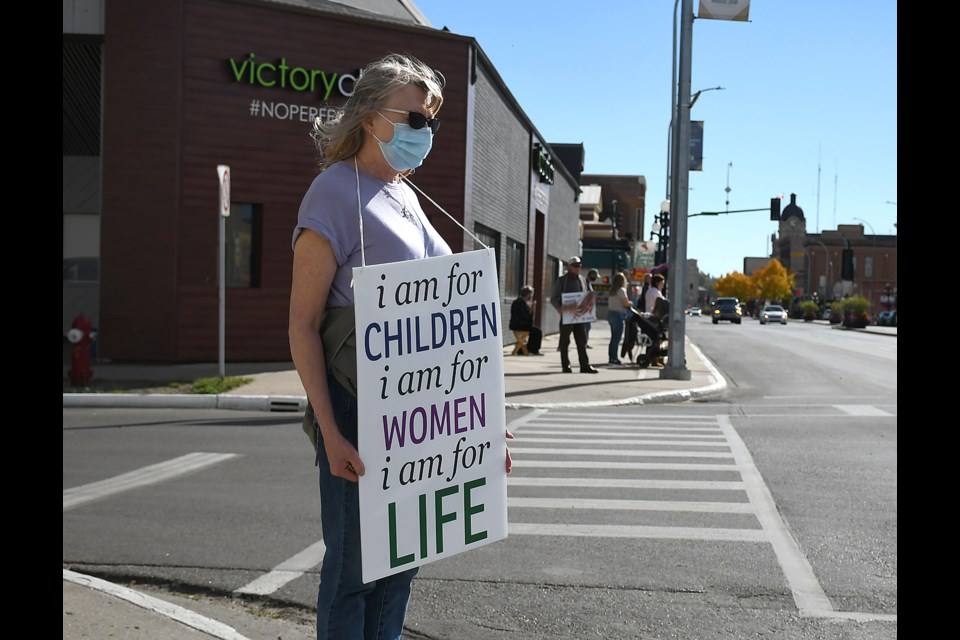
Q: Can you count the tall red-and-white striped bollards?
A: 0